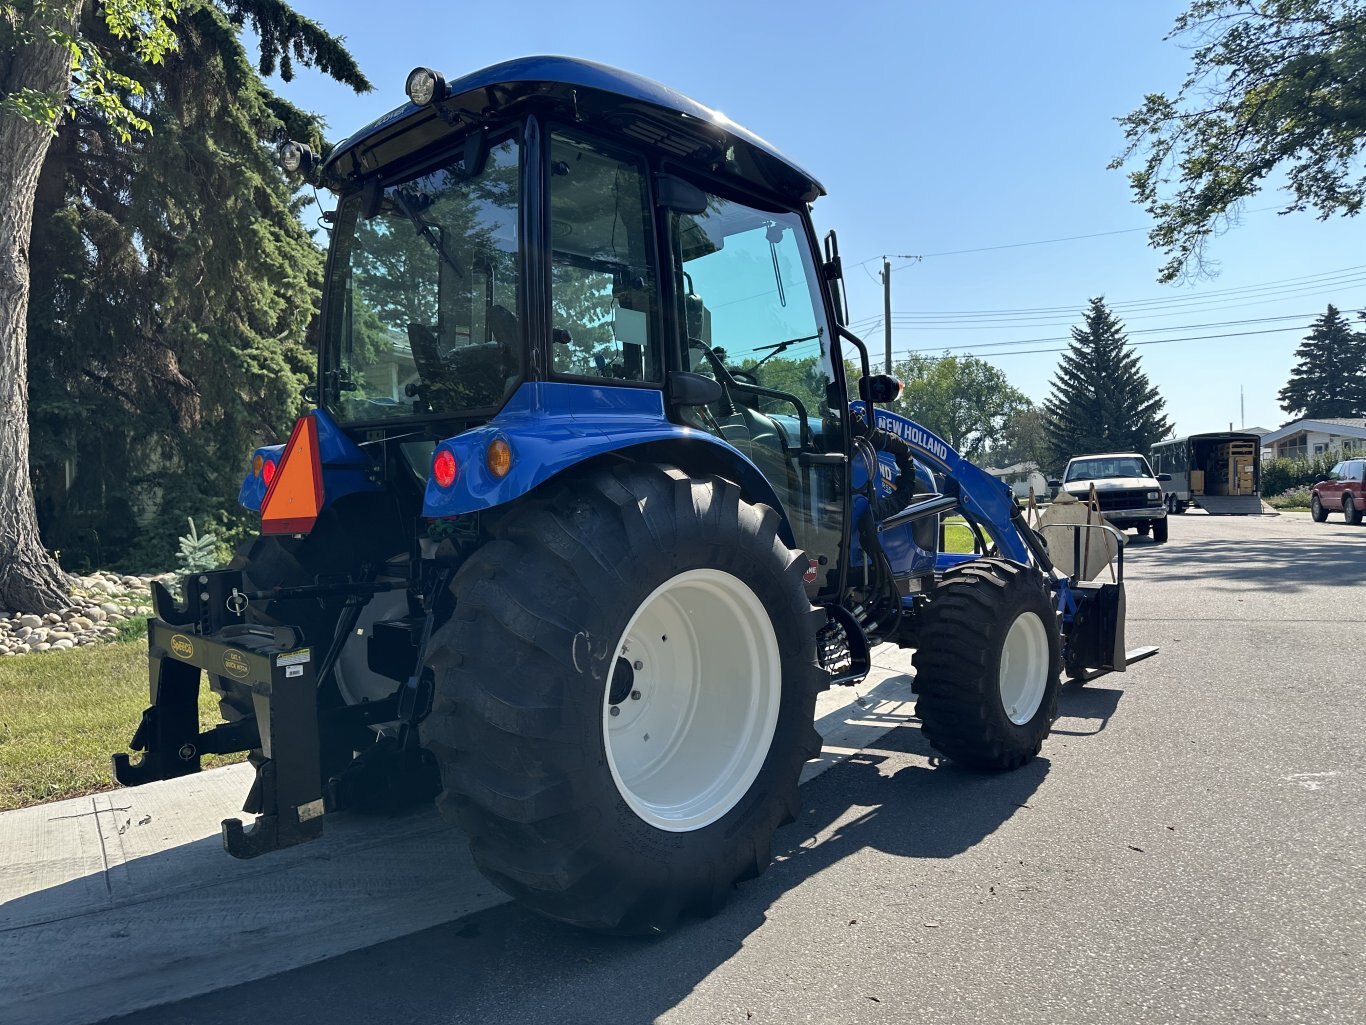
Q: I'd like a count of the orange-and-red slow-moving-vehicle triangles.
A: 1